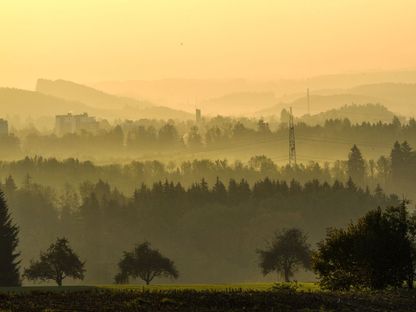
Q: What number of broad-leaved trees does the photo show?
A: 4